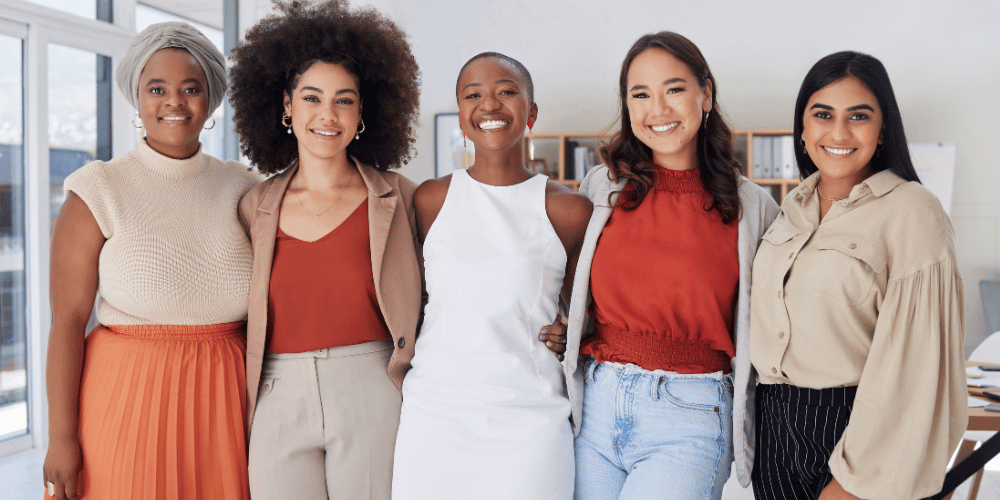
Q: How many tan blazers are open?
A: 1